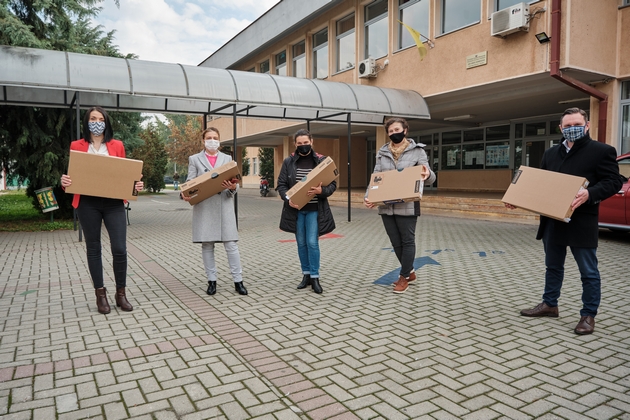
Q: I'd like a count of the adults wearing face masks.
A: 5